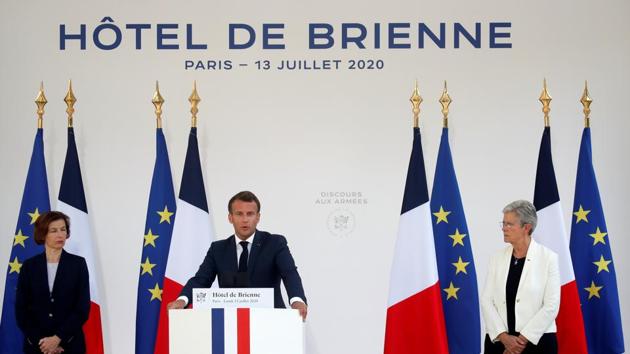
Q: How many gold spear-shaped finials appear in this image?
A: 8